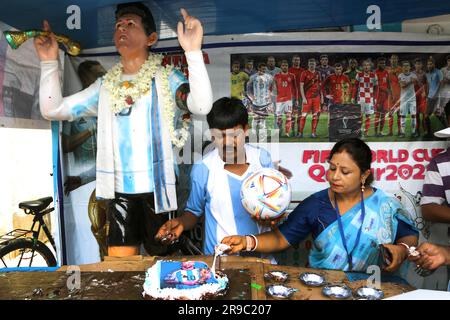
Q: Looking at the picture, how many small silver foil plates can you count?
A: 5